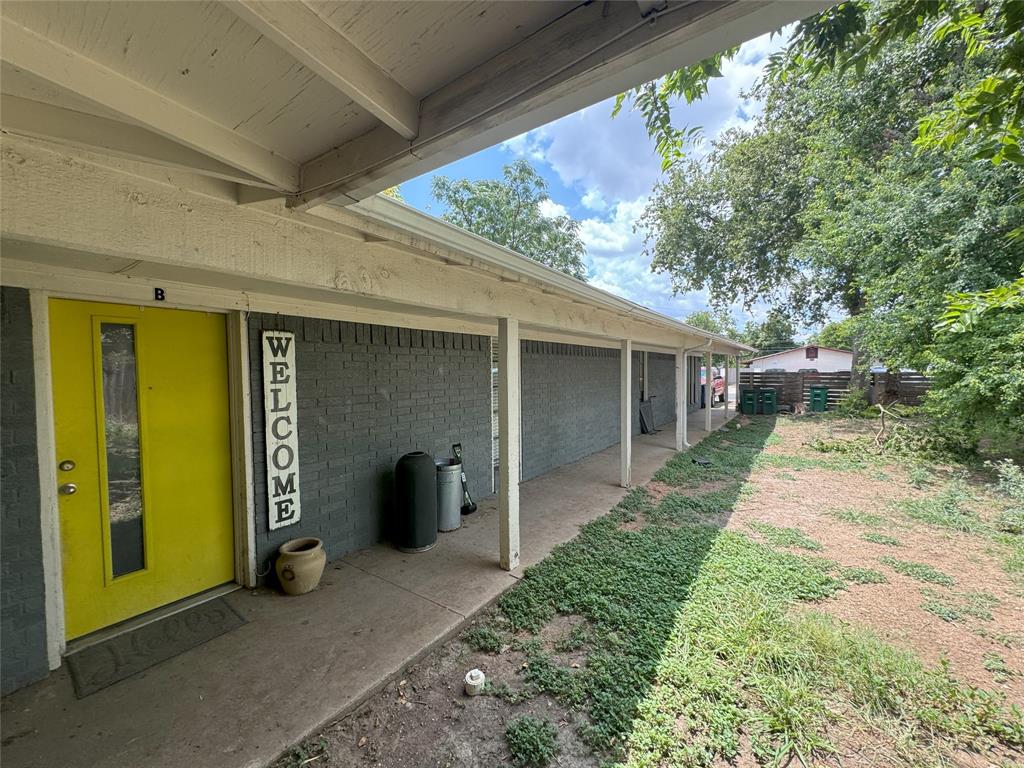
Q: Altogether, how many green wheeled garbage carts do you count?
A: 3